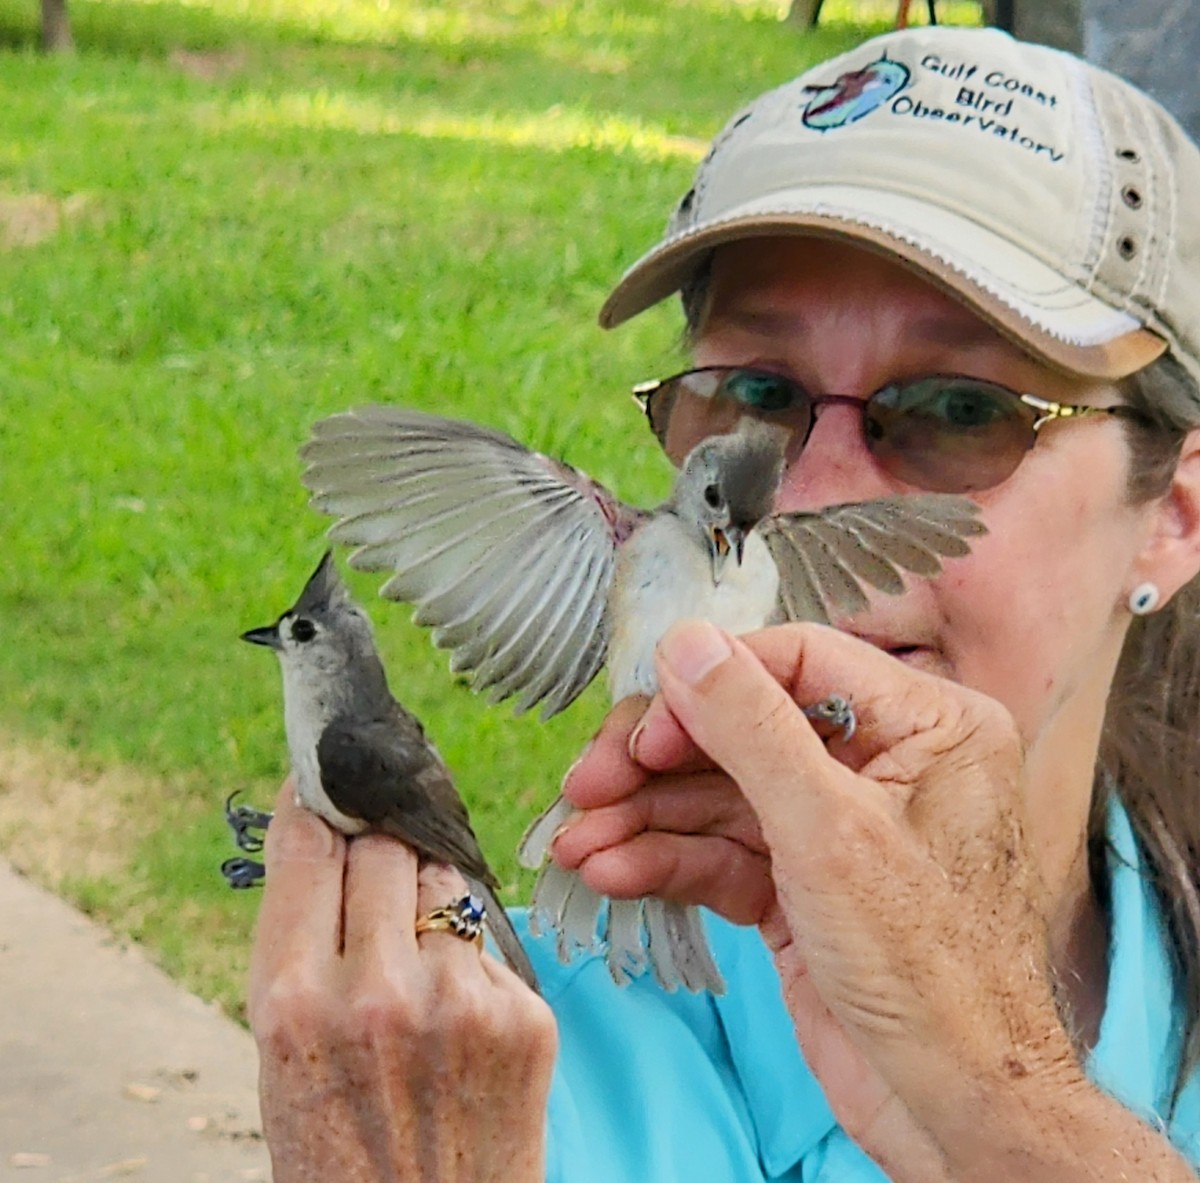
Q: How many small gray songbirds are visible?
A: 2